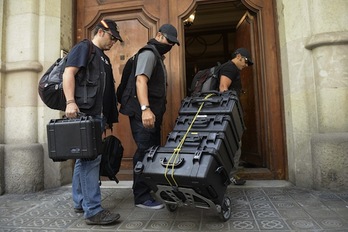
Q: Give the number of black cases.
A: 5